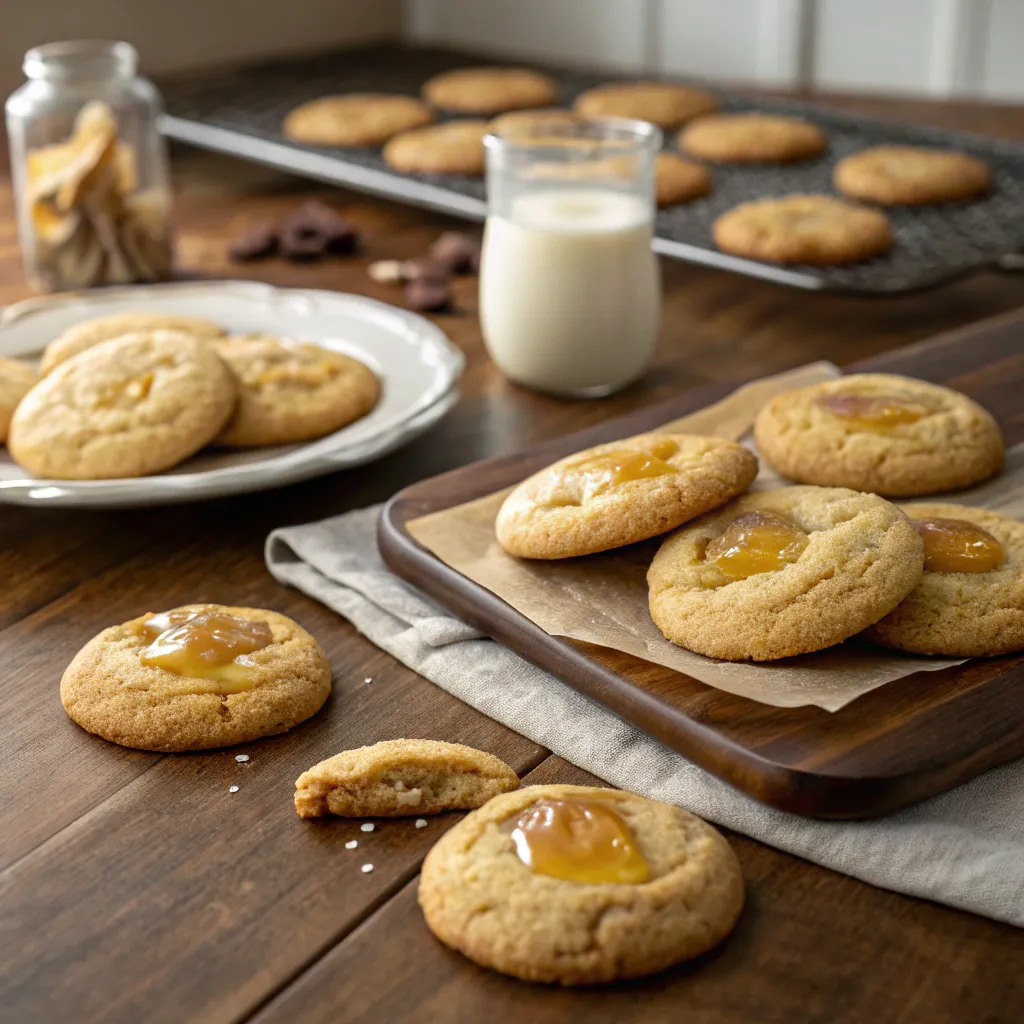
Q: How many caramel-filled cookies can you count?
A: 6